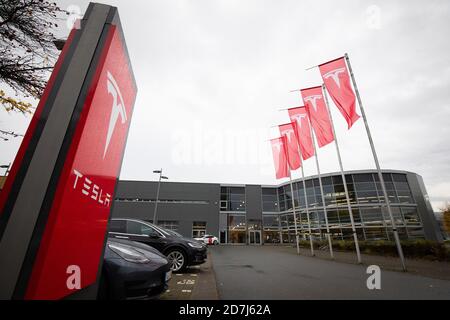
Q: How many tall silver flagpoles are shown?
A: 5